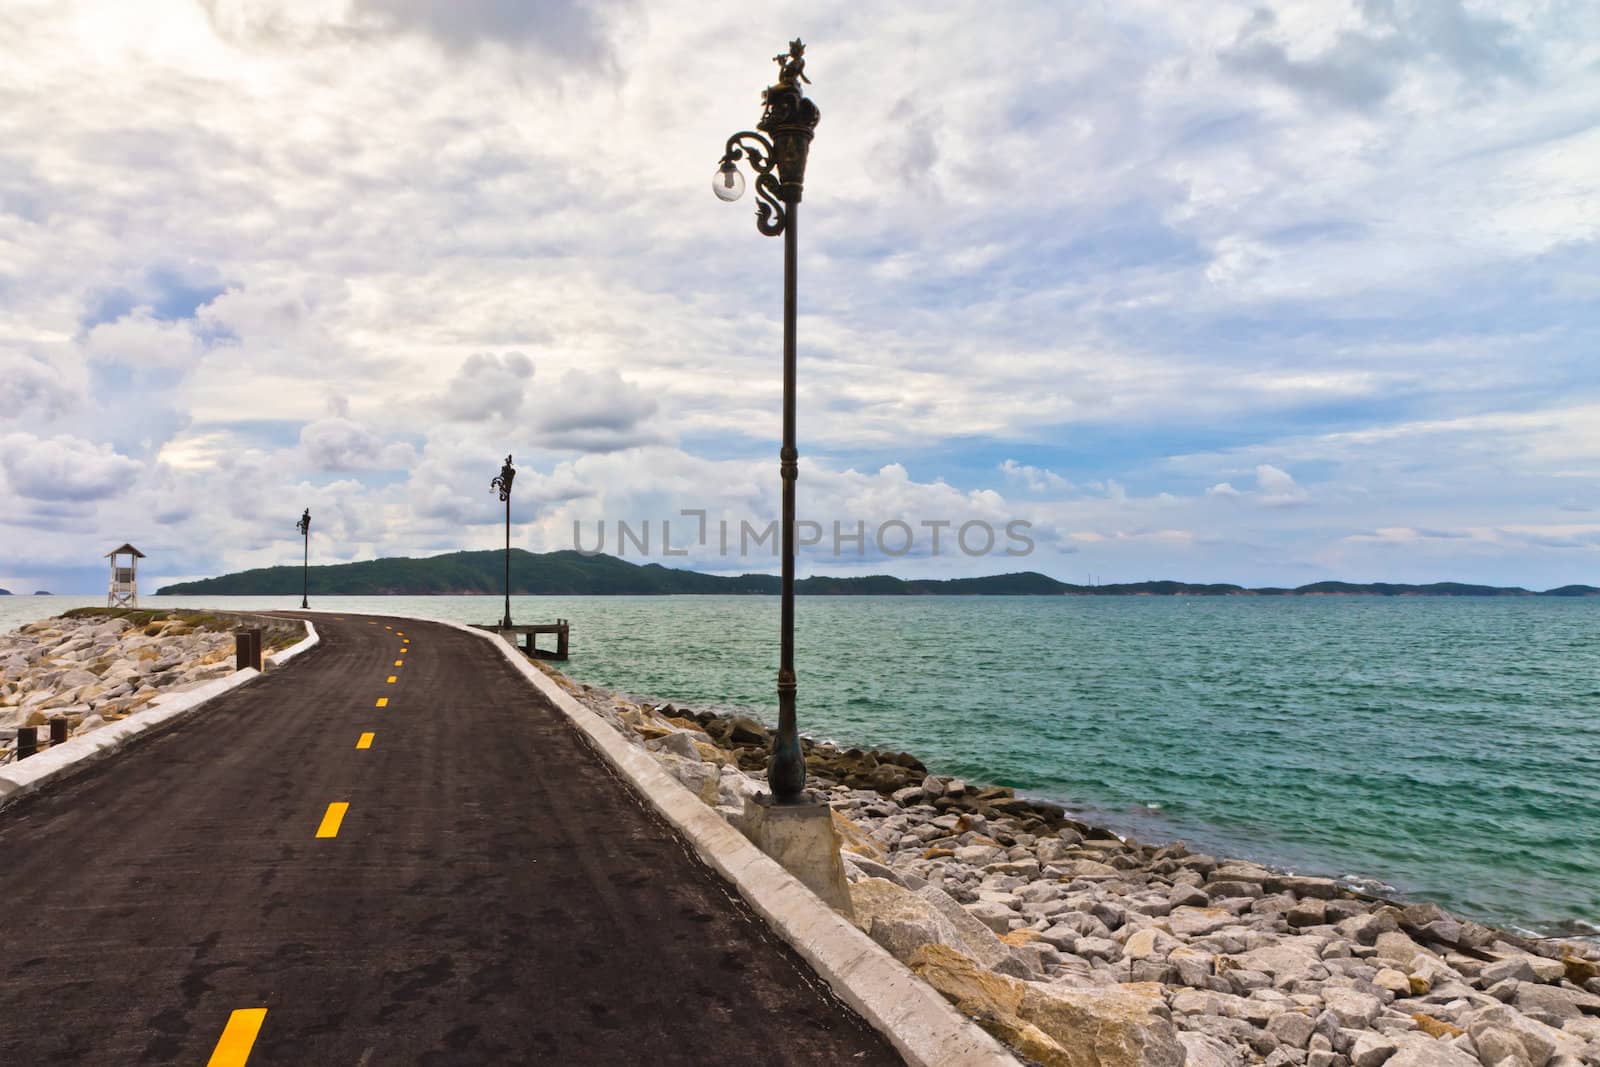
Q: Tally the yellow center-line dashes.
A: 12